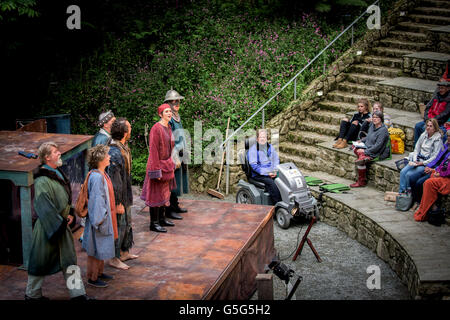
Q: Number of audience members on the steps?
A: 7